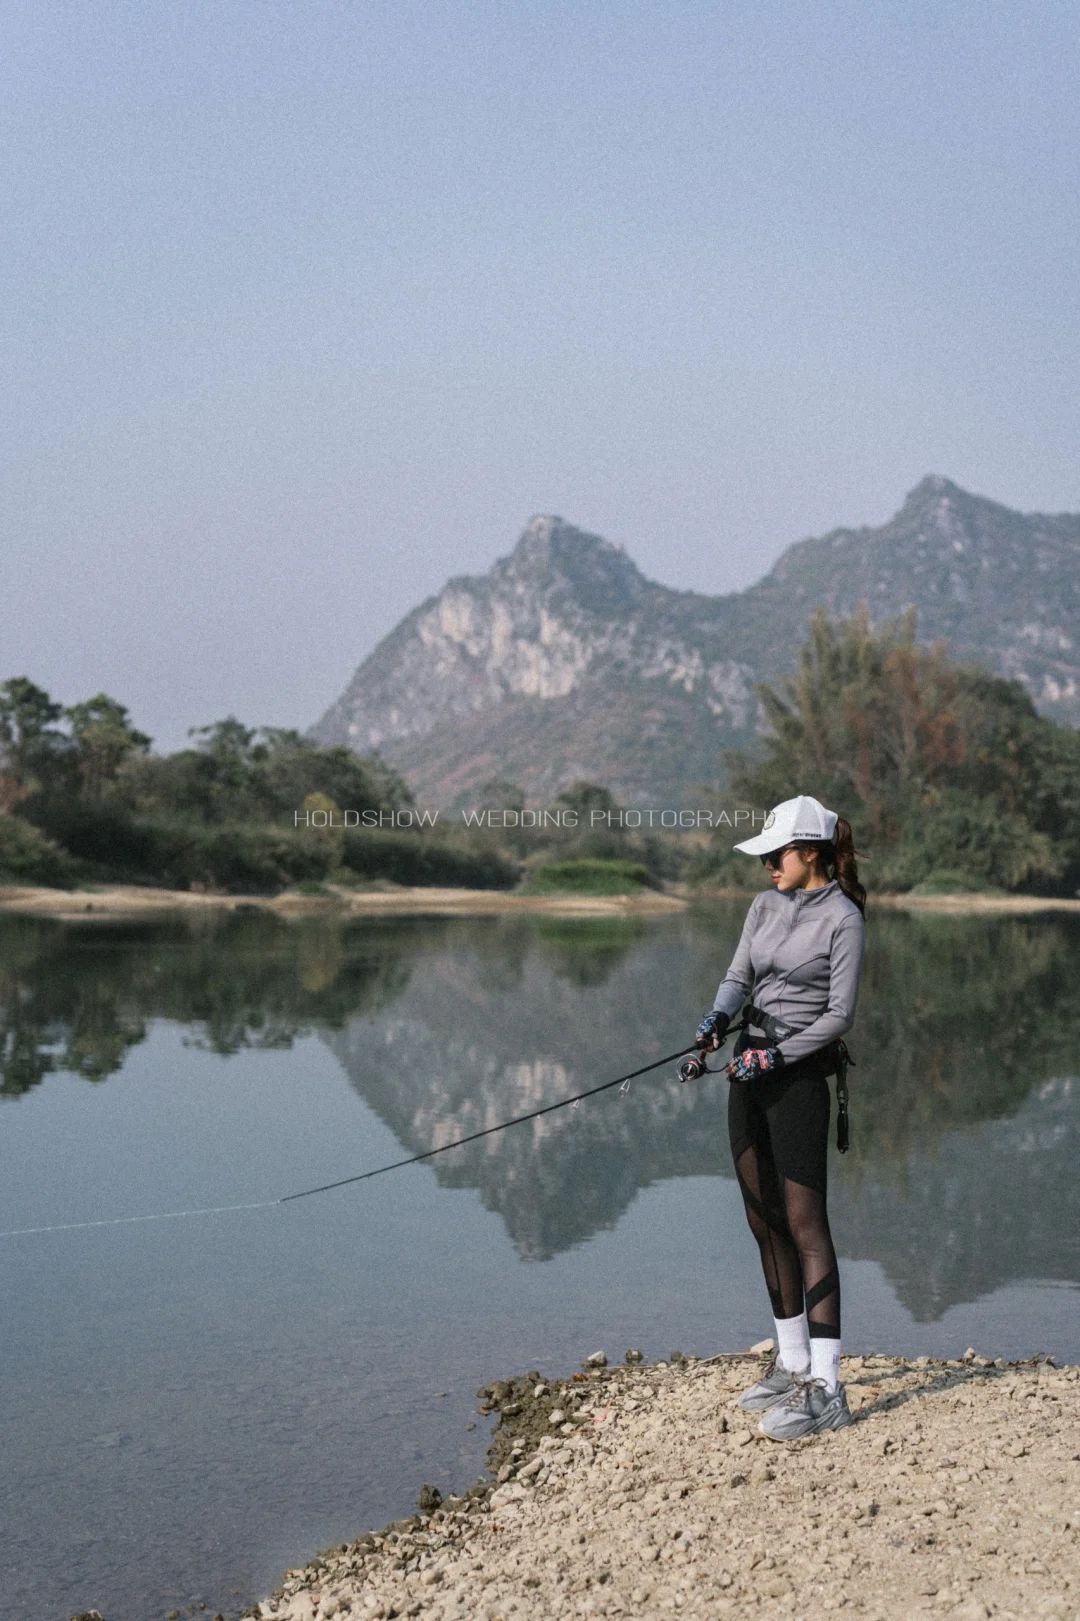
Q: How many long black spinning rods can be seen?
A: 1